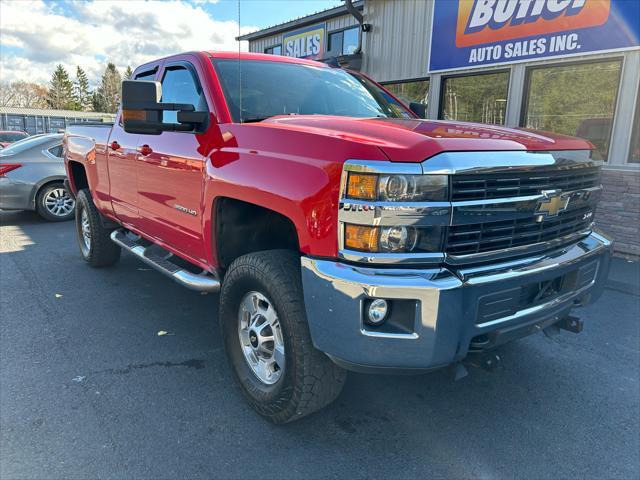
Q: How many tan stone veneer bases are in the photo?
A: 1